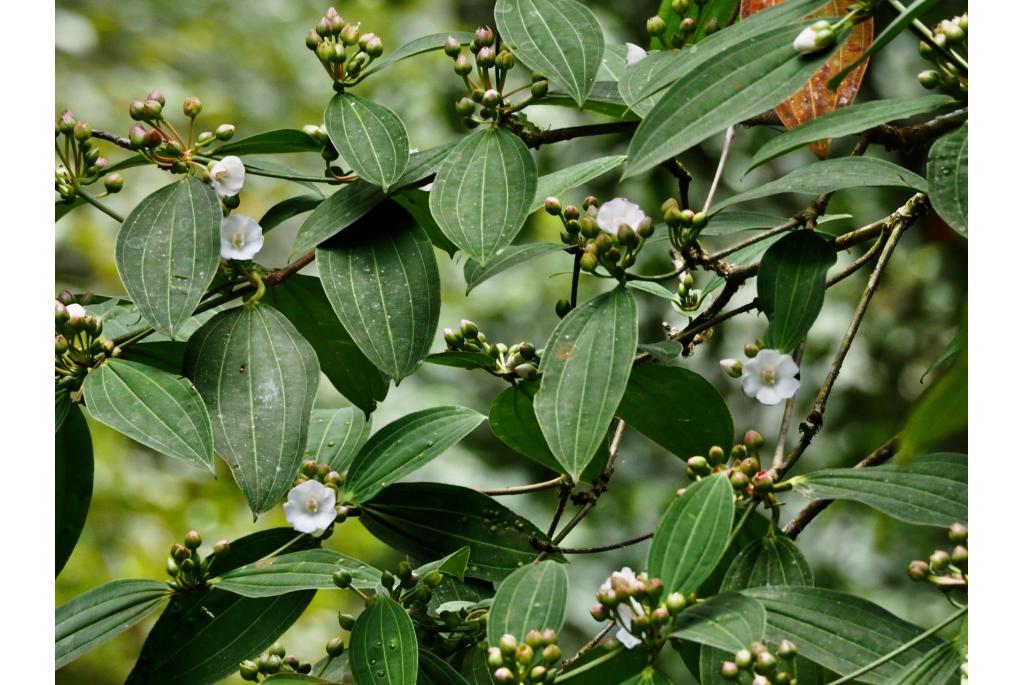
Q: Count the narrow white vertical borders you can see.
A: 2